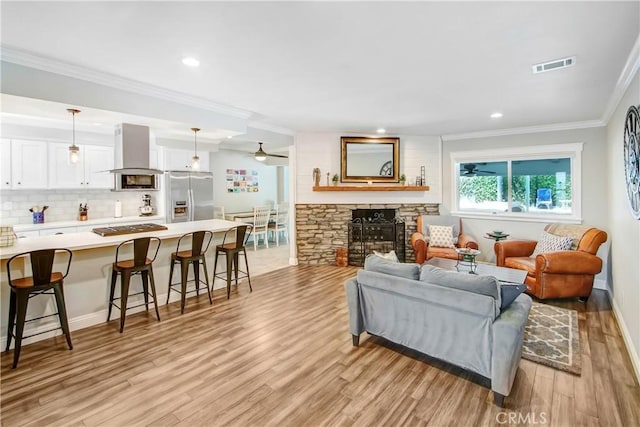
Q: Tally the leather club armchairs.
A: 2